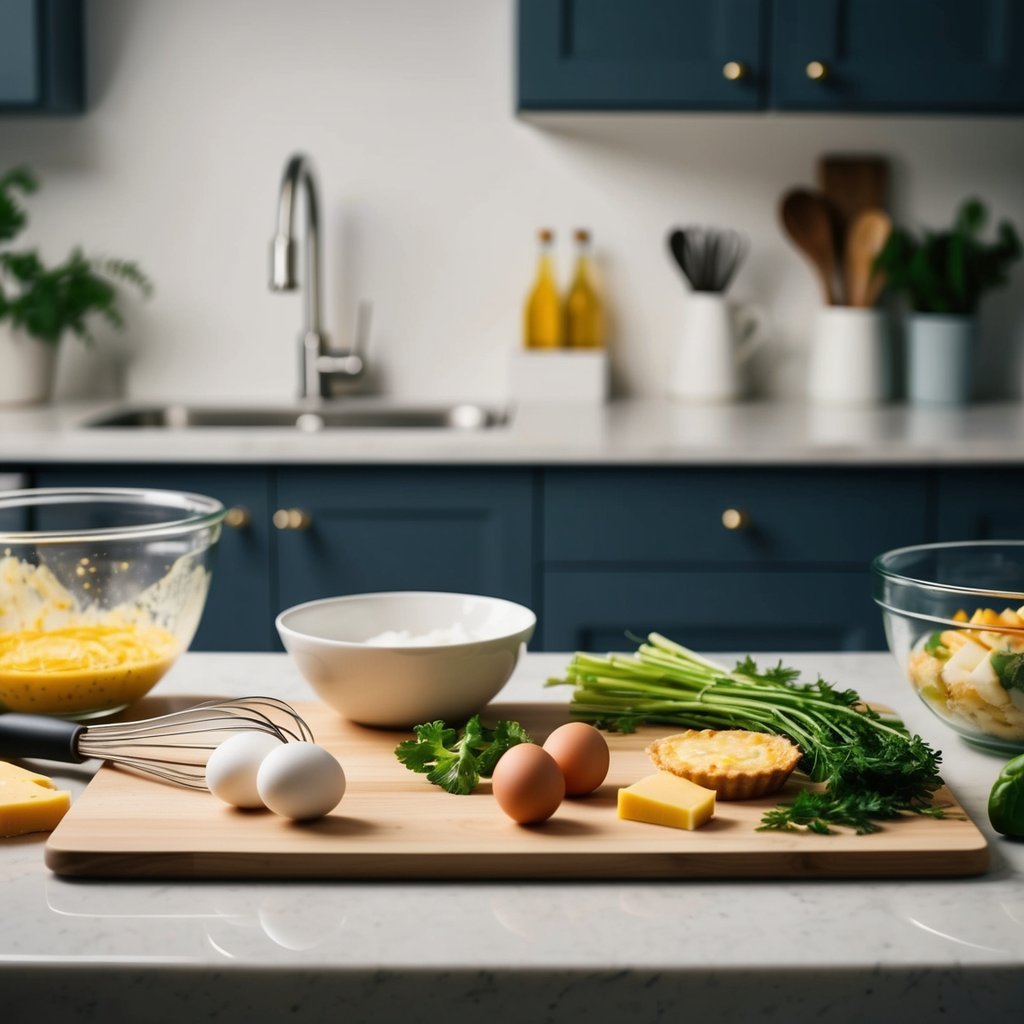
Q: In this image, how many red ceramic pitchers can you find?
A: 0